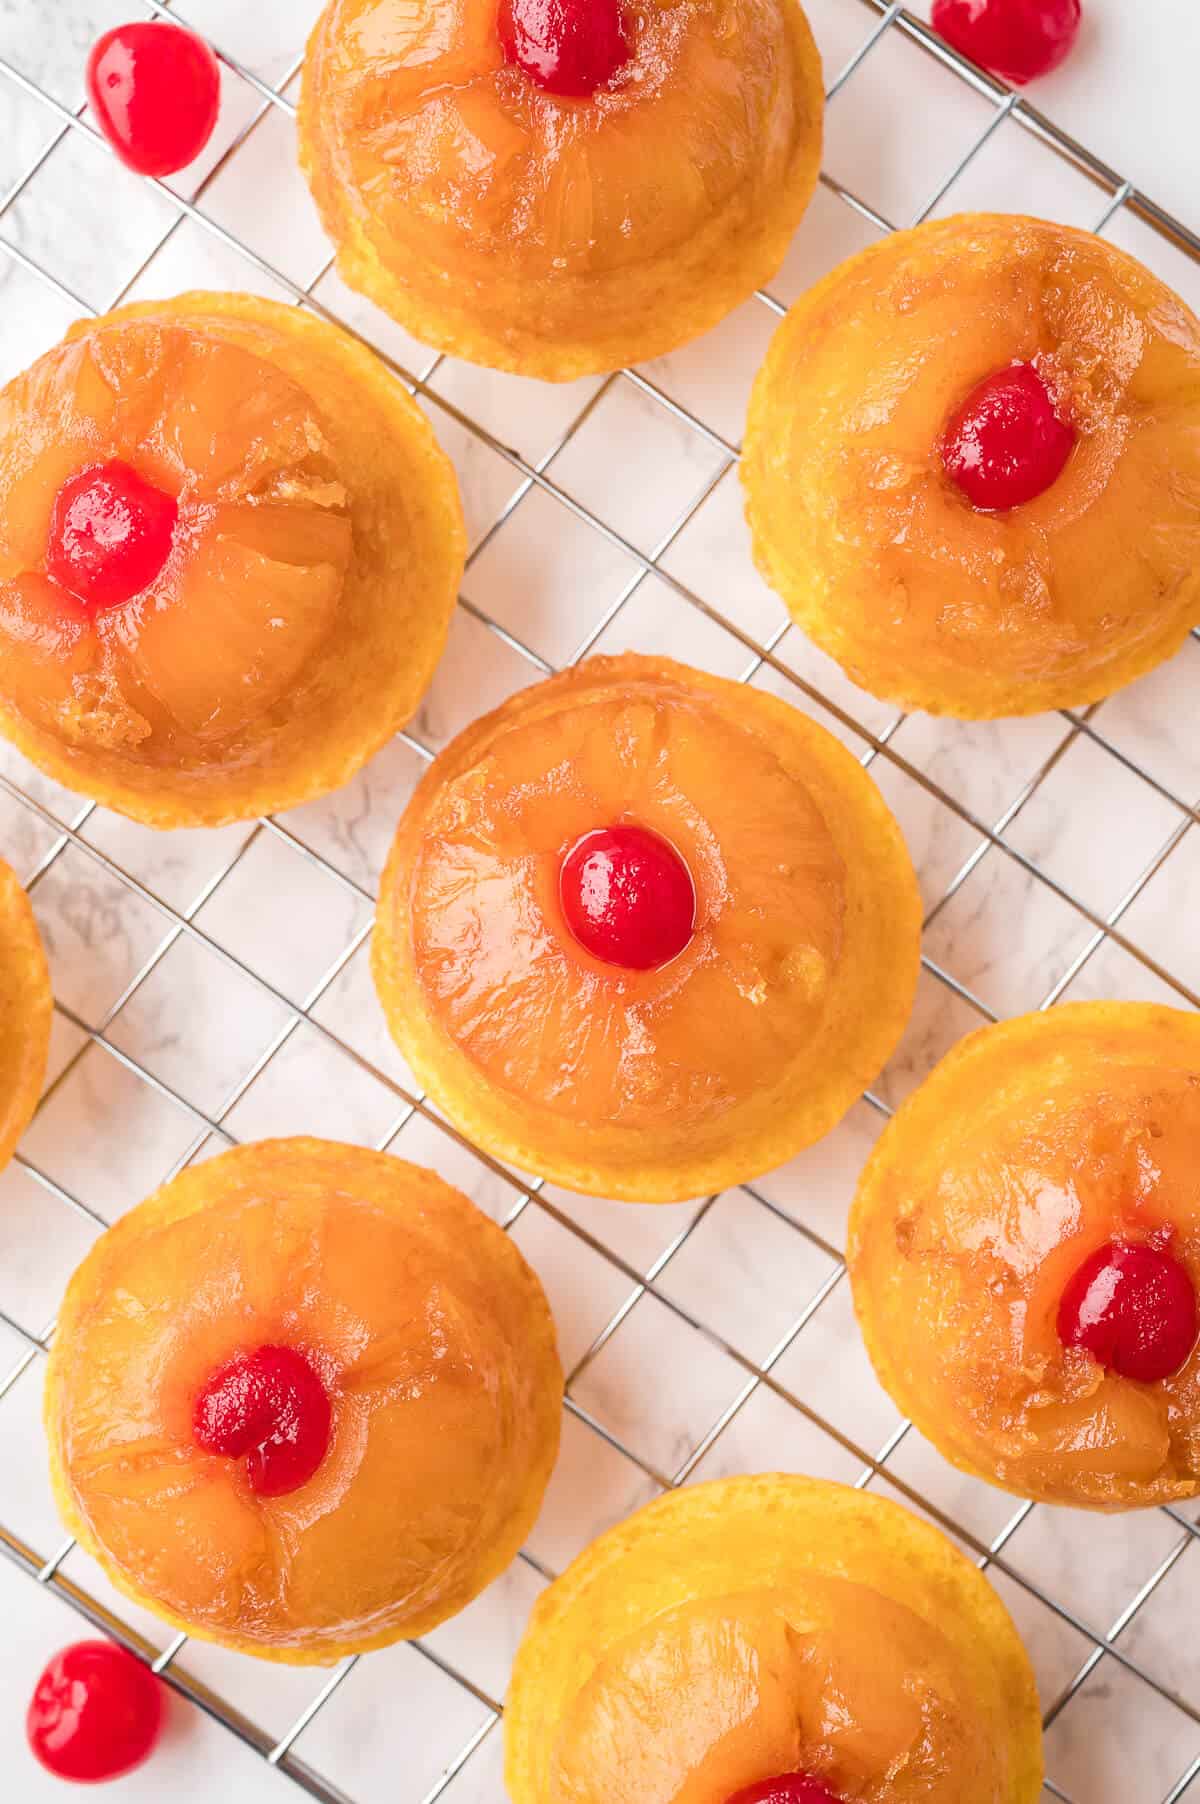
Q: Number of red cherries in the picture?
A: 10